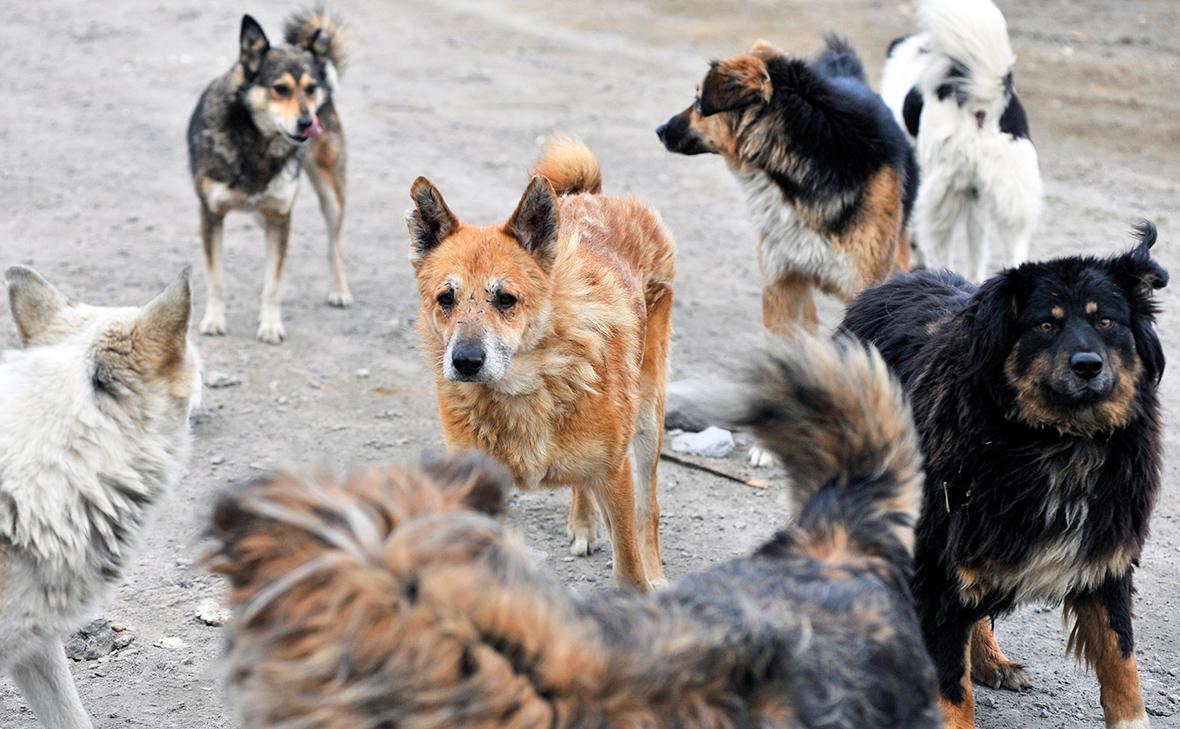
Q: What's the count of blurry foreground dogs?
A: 1